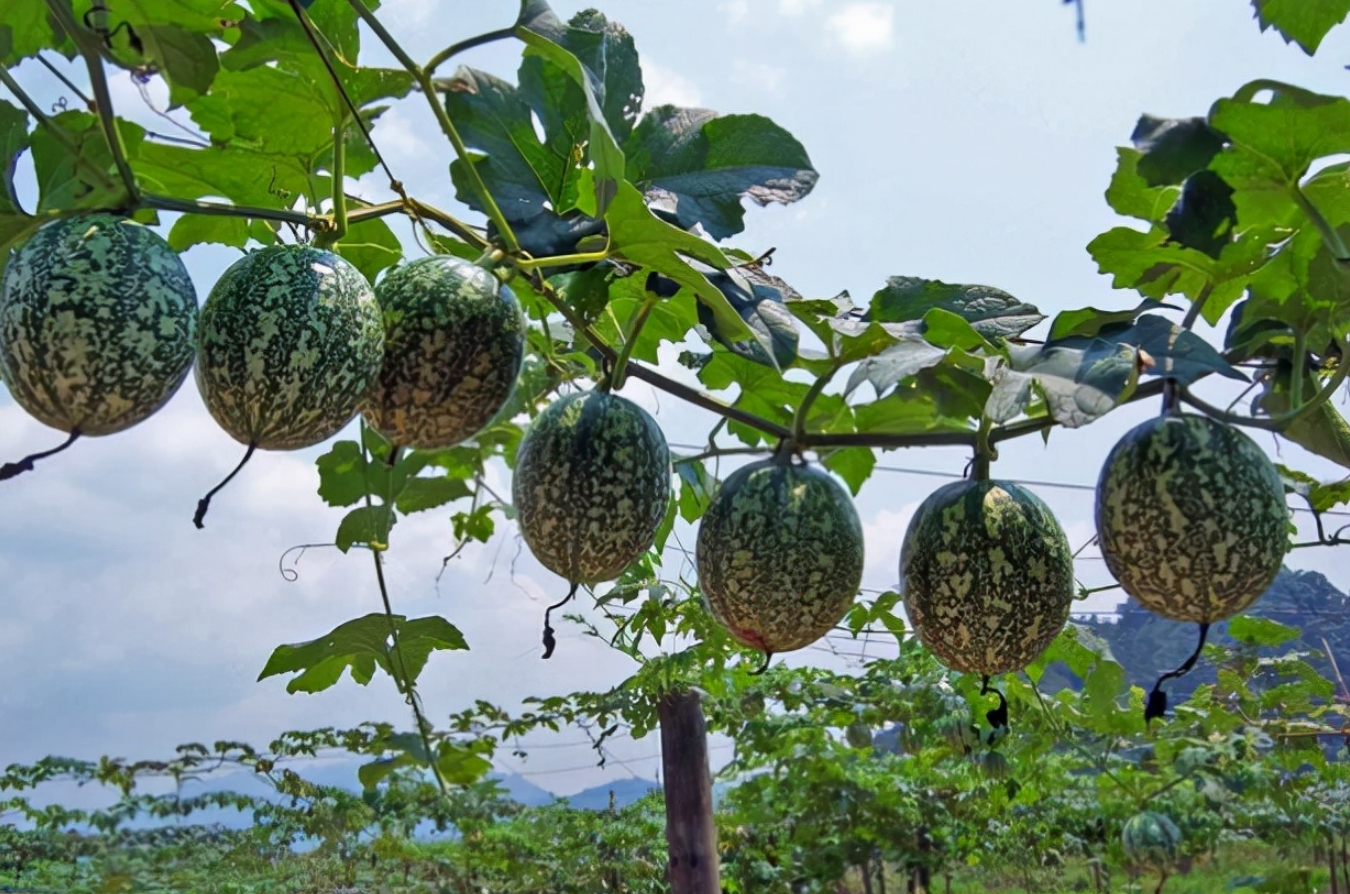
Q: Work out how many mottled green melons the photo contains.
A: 7